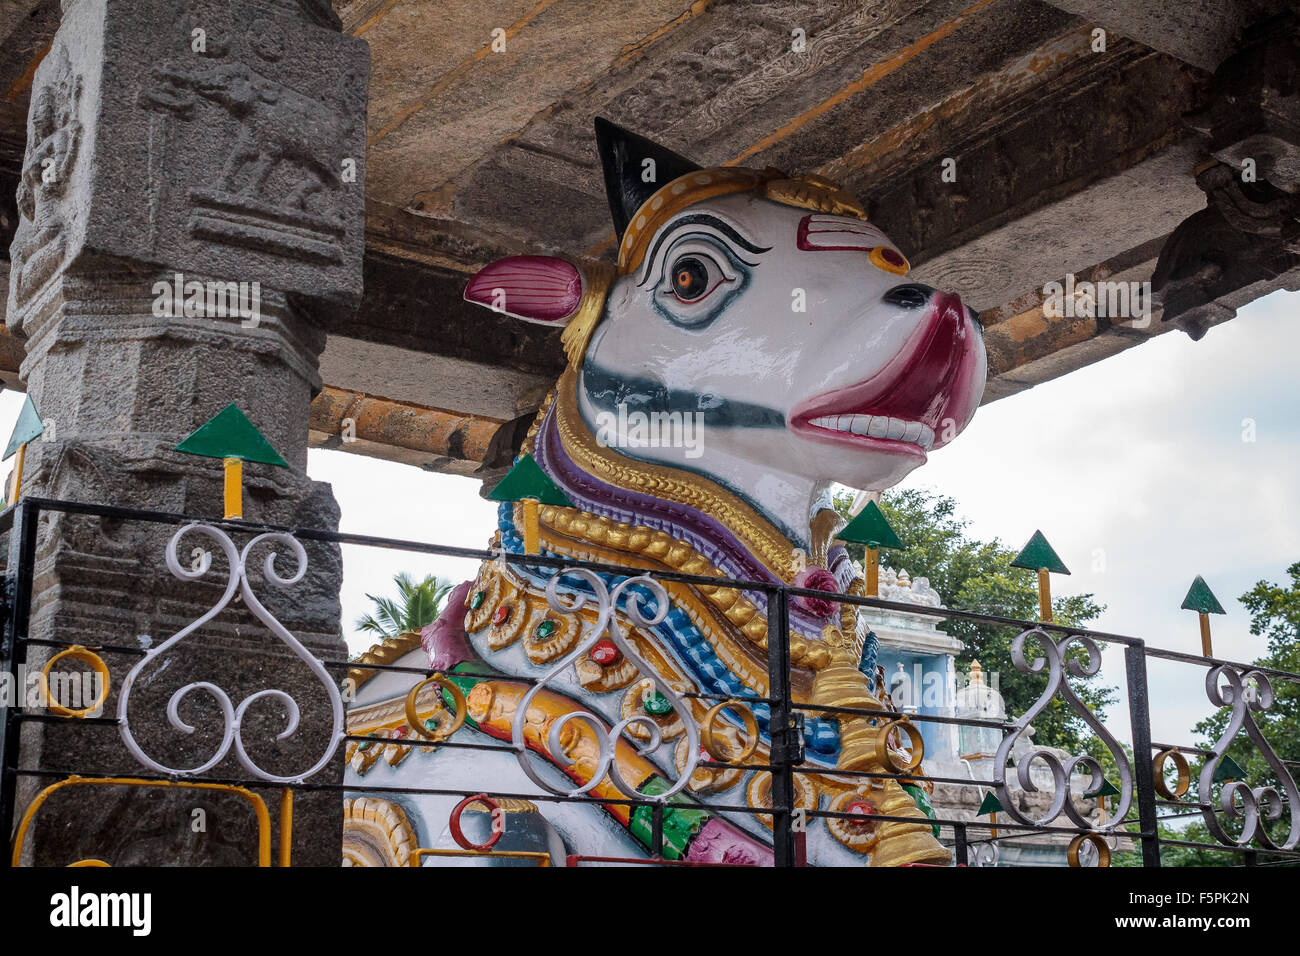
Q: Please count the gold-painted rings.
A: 6